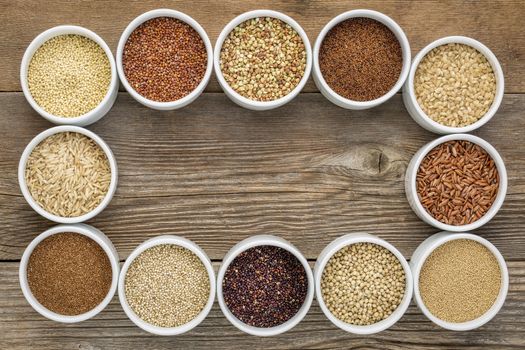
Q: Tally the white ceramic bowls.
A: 12